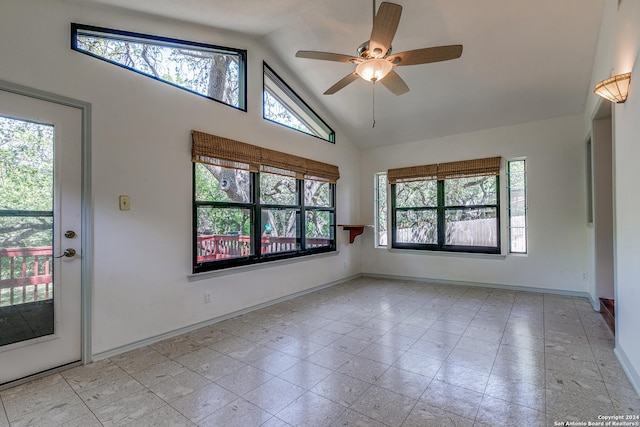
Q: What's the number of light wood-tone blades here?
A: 5